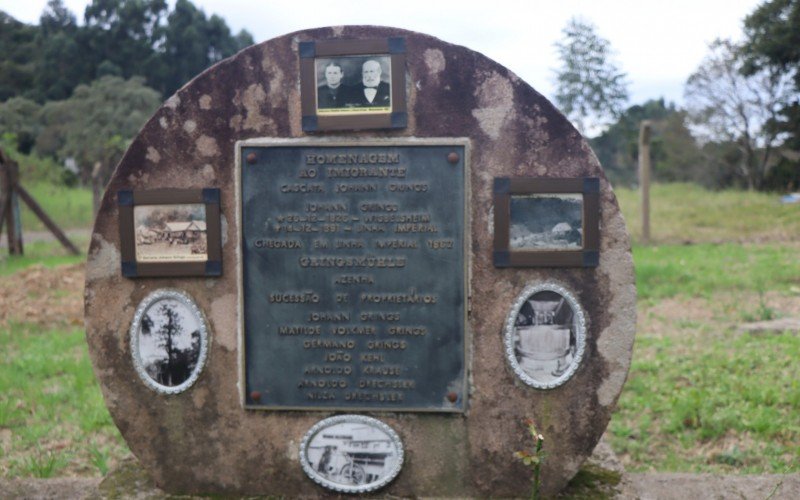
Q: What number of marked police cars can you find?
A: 0